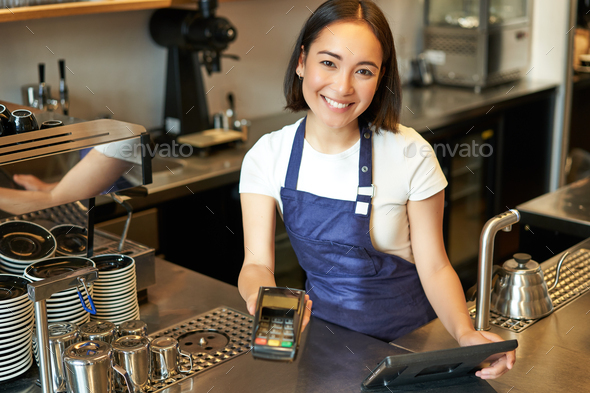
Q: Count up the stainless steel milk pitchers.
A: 6